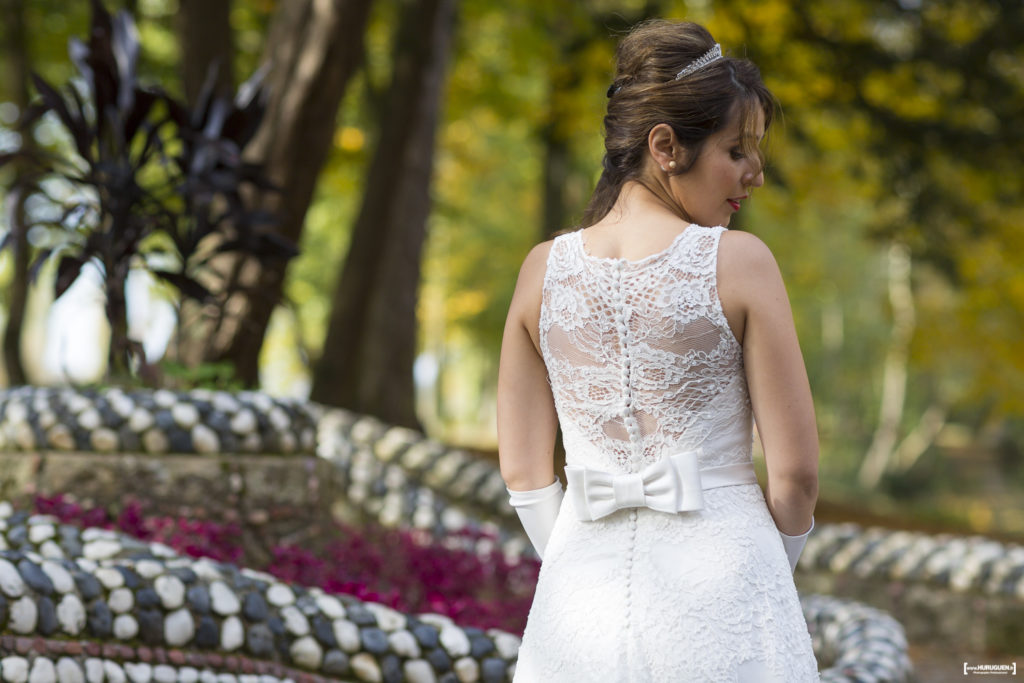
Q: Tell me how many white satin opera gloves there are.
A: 2